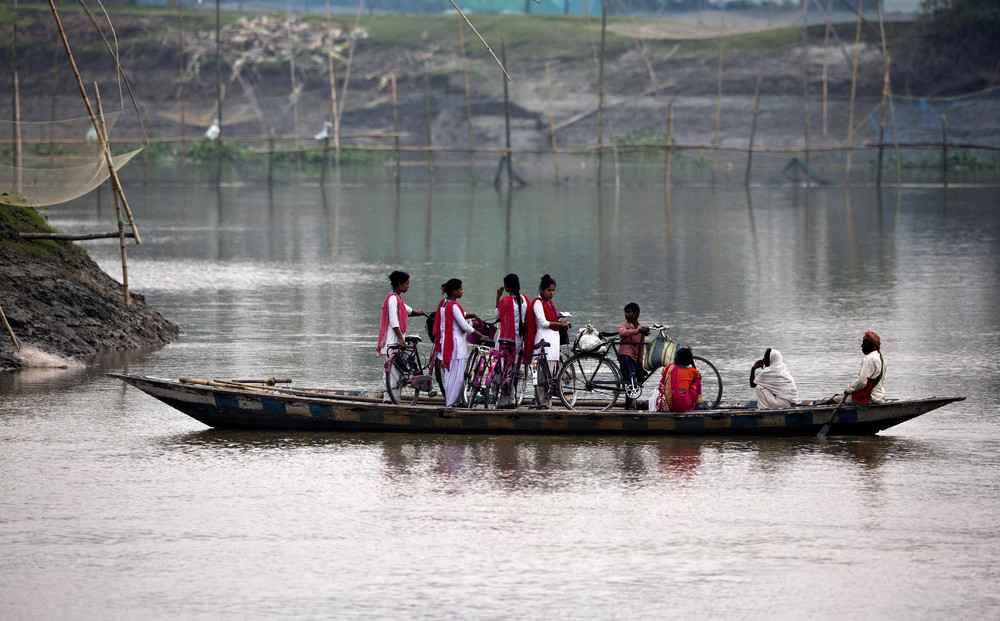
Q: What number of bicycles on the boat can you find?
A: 5